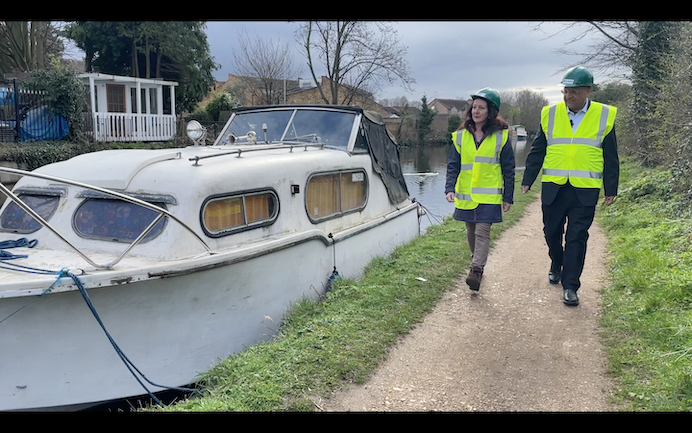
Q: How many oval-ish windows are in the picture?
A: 4